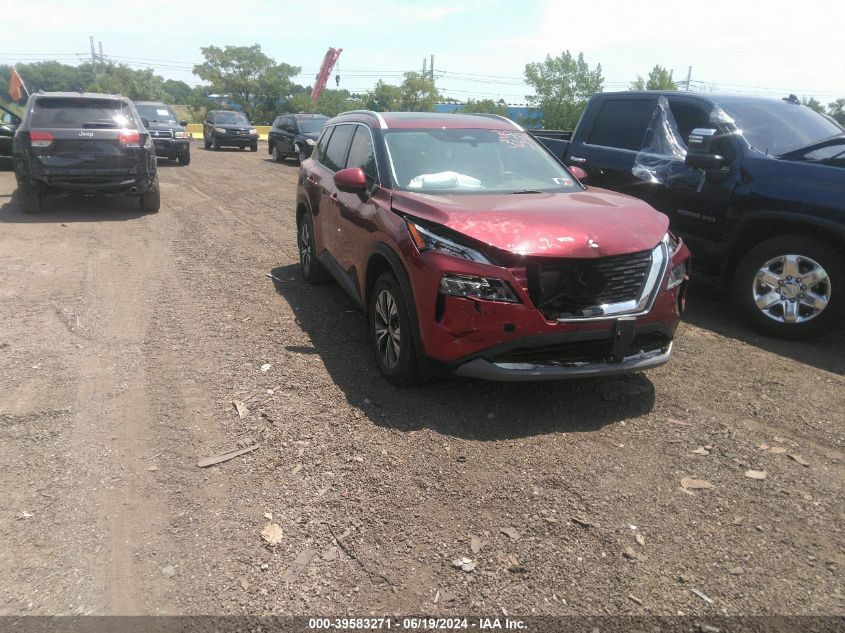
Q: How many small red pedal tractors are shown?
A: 0